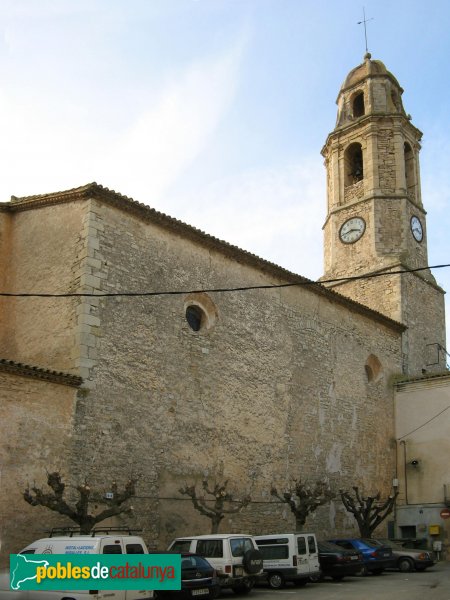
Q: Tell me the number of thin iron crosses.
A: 1